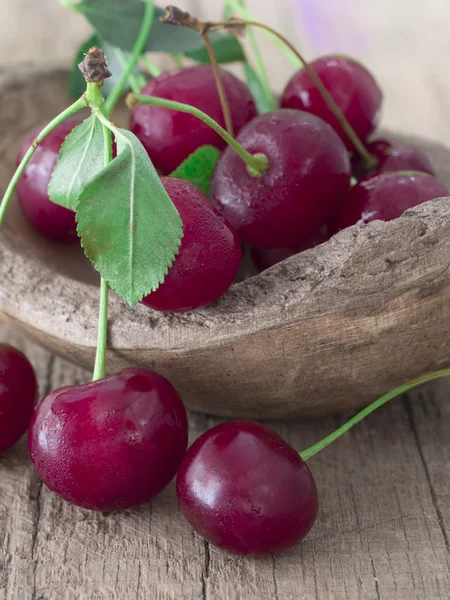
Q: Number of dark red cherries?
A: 11